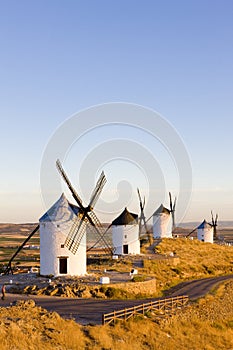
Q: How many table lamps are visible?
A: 0